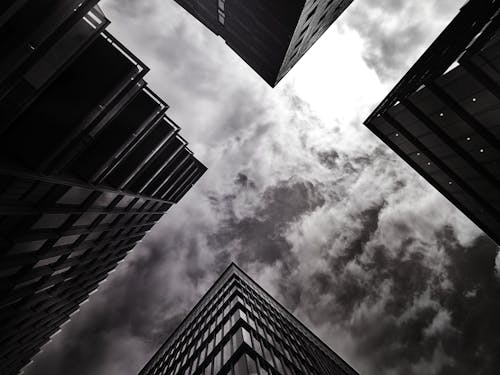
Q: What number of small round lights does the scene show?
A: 8